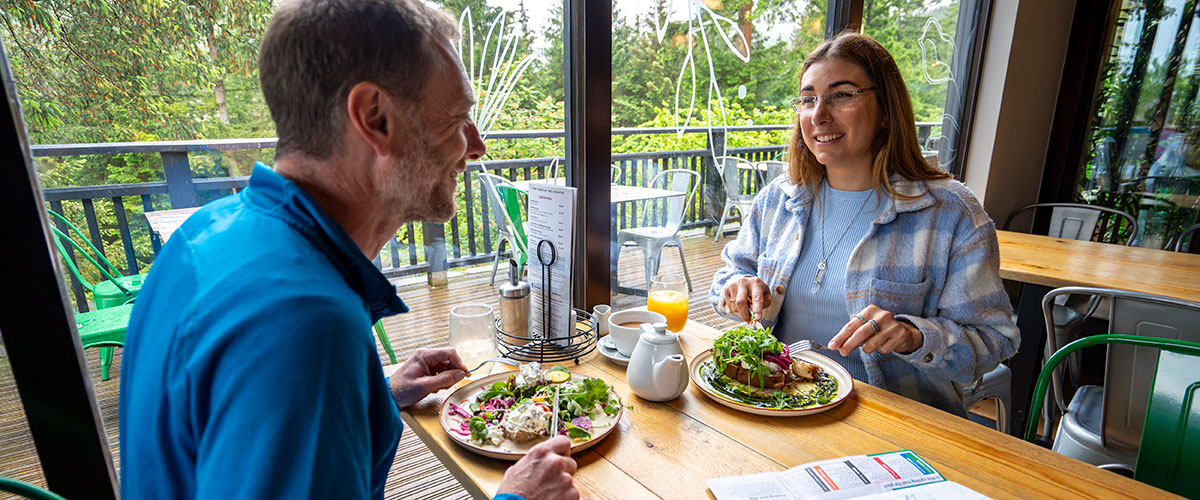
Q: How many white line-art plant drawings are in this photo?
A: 3